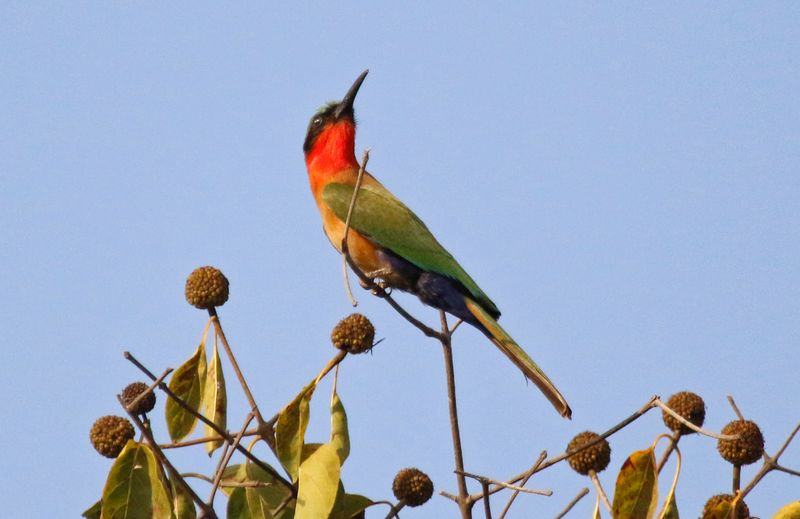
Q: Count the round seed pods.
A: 9